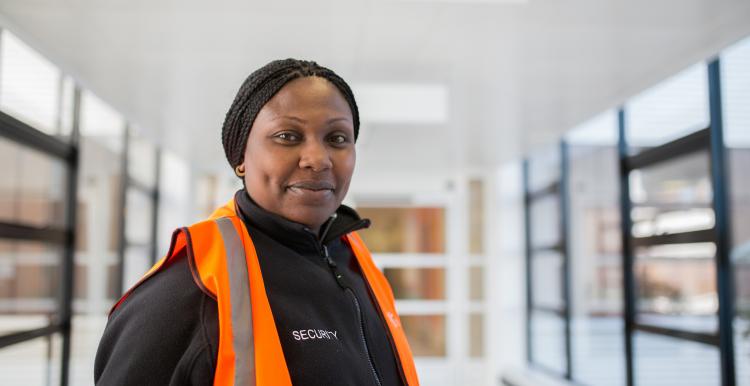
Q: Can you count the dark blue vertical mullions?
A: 4